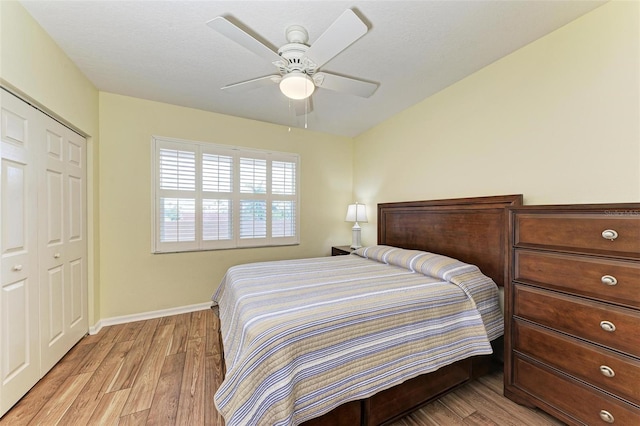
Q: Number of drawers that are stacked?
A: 5